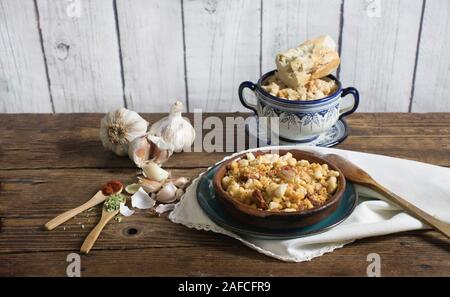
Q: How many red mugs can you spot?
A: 0